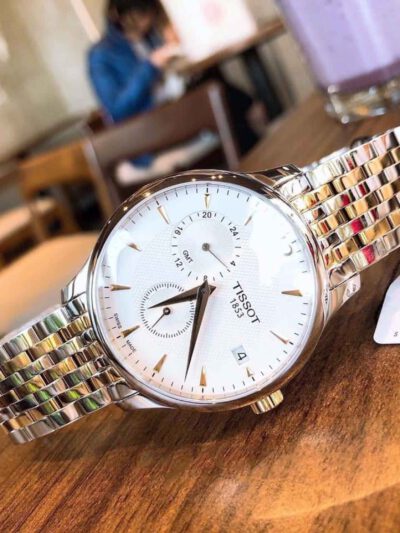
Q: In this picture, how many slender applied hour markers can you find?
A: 11